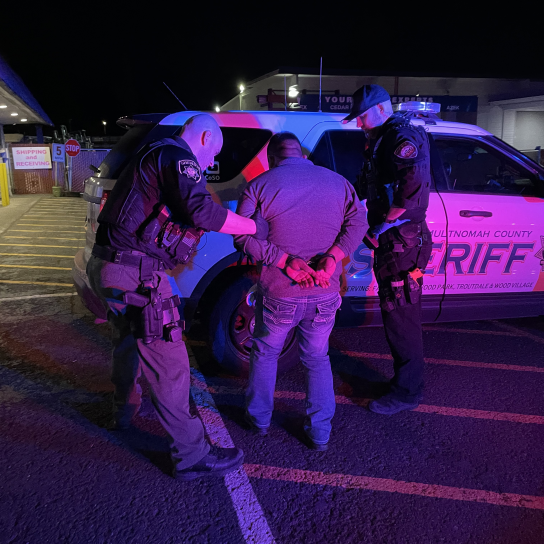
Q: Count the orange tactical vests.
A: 0